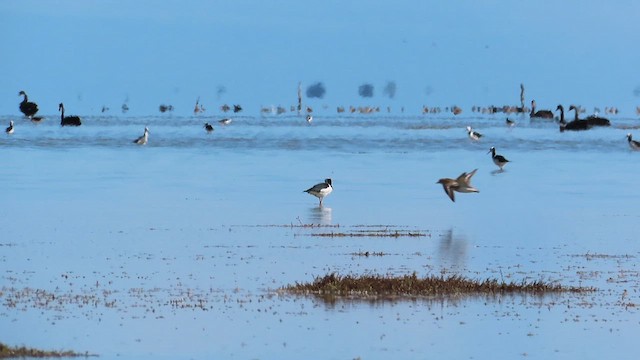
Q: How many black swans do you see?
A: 5